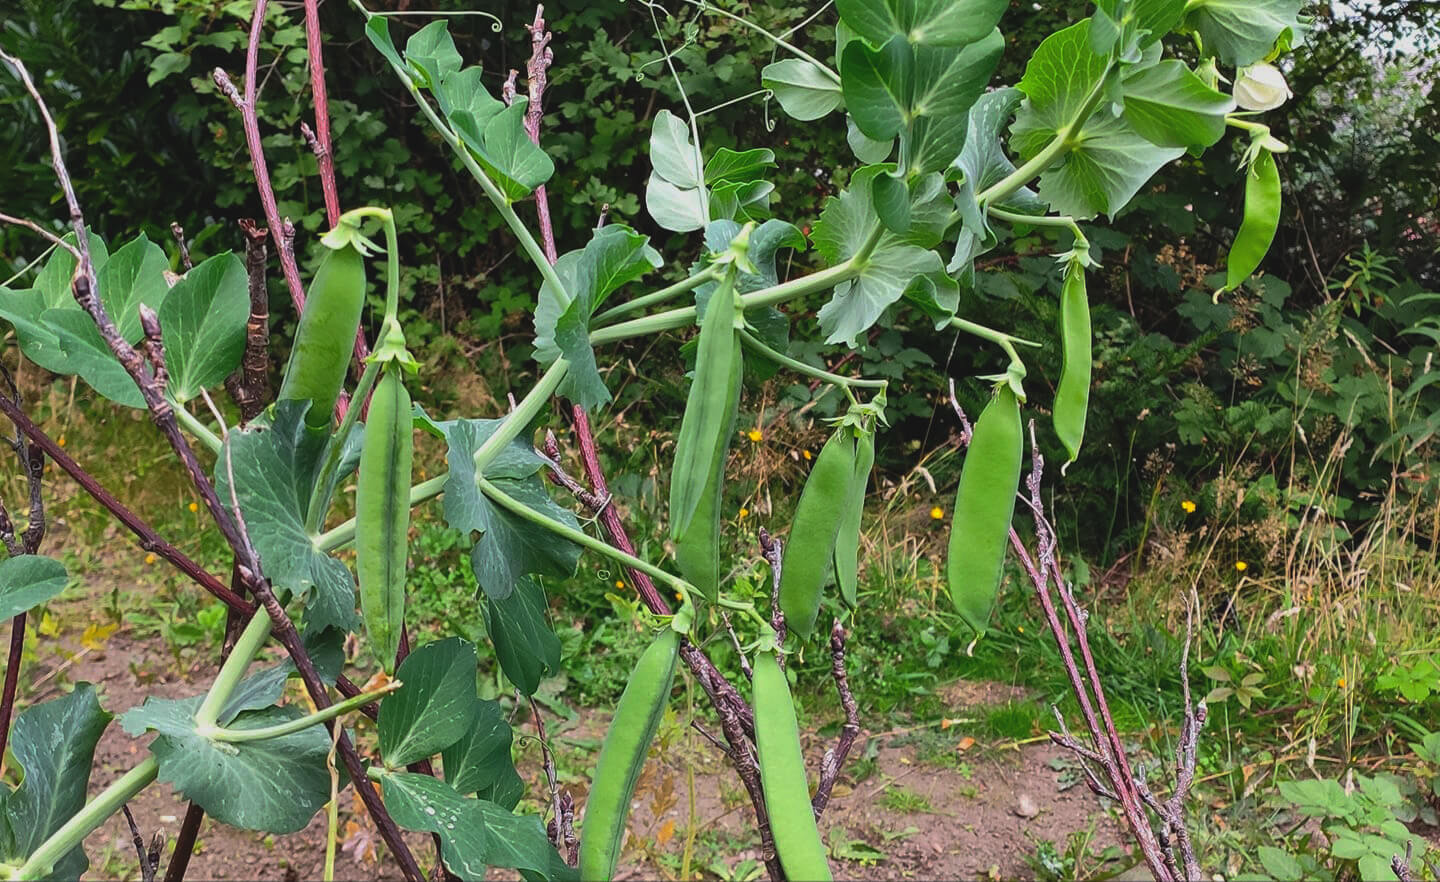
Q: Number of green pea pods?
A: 11